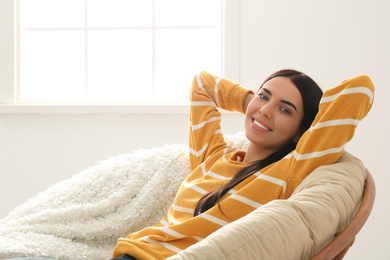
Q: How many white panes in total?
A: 6